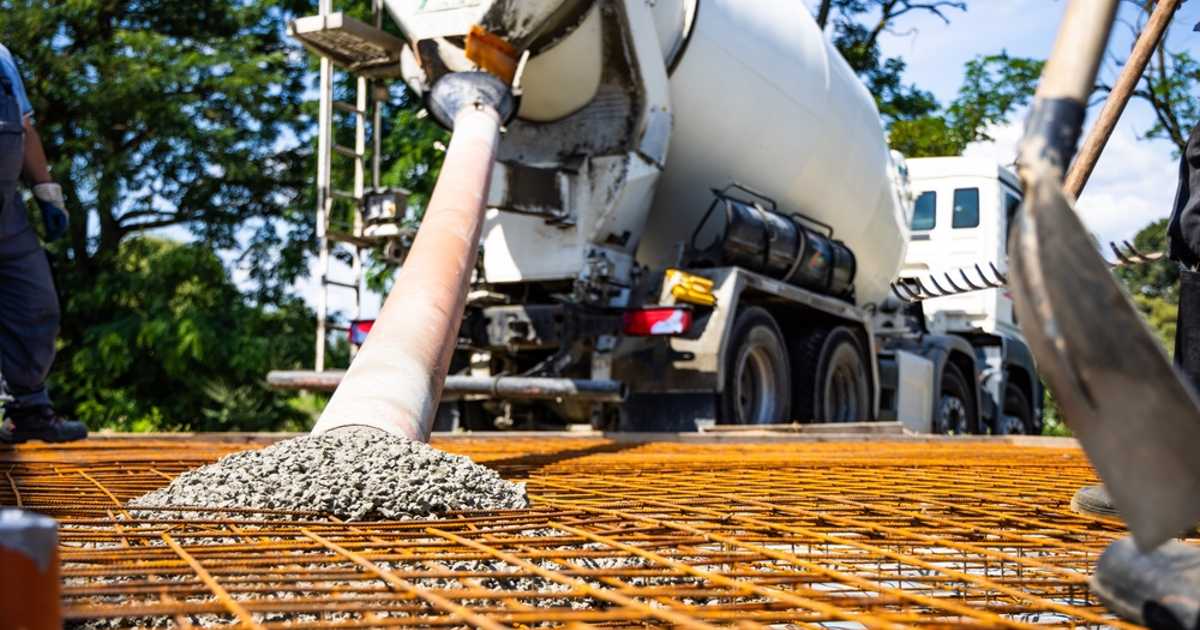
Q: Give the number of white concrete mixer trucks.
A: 1